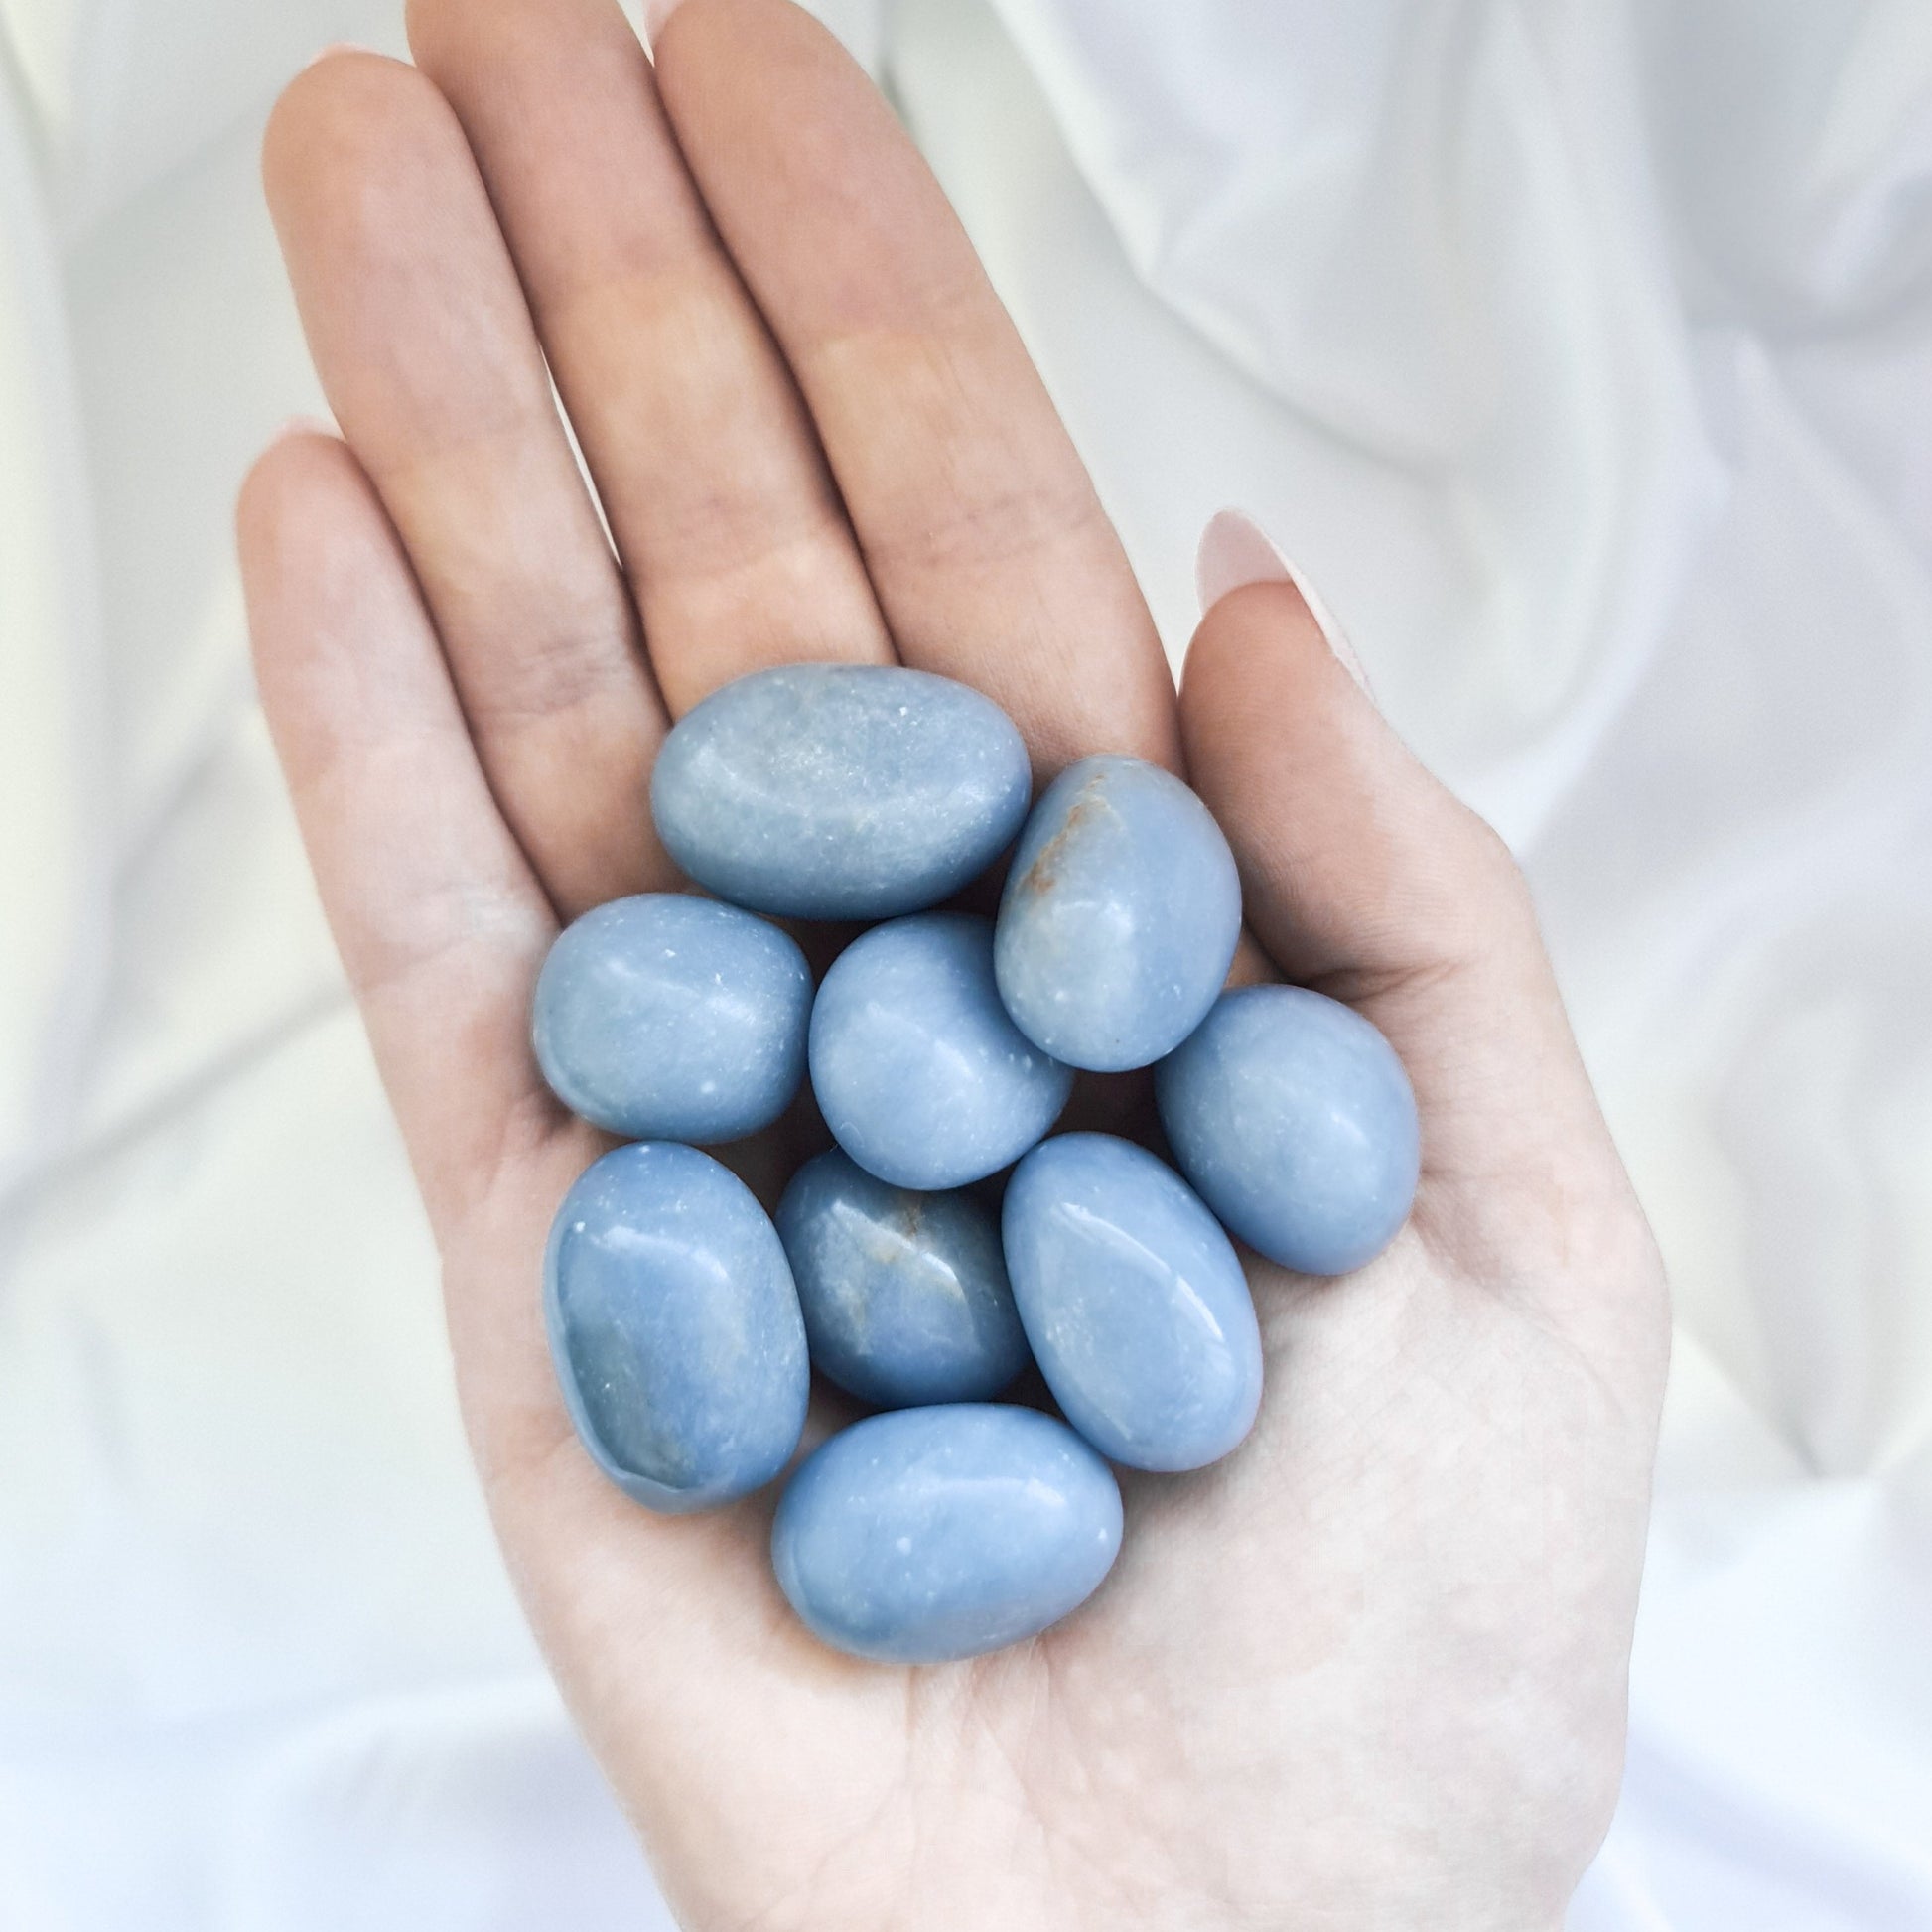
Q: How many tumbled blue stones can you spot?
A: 9